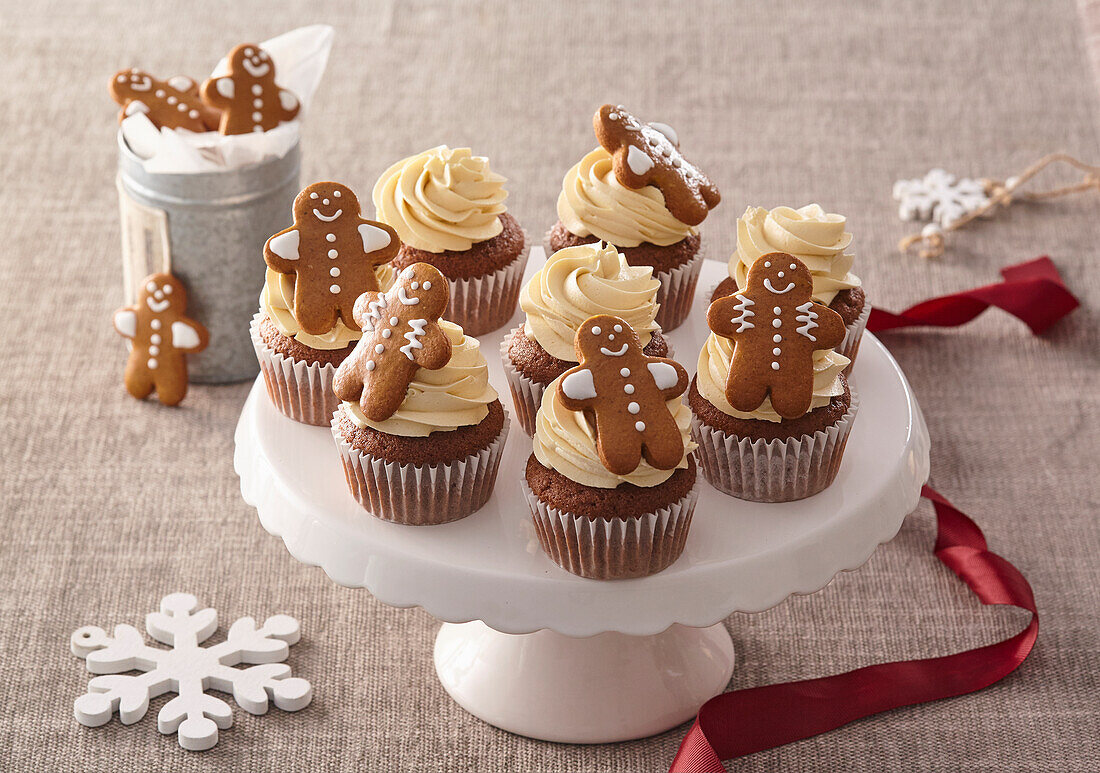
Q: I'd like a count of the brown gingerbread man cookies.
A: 8